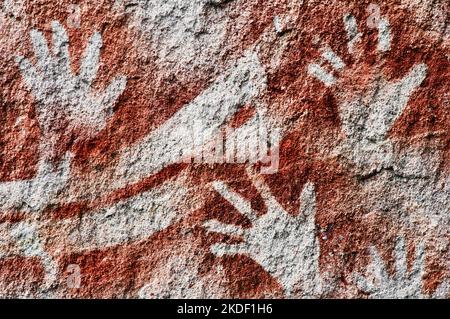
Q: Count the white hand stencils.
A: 4